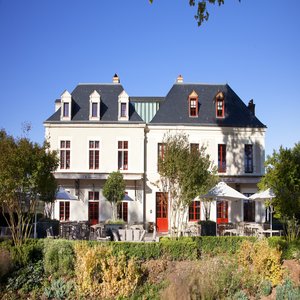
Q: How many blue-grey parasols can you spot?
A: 2